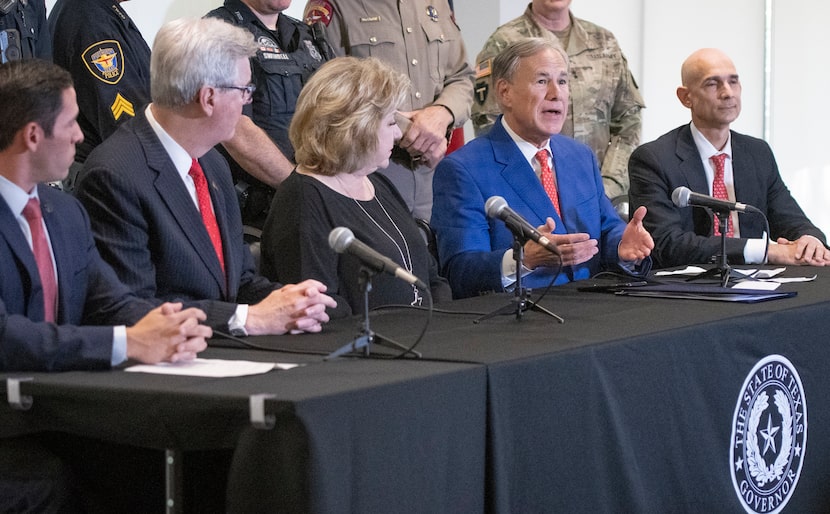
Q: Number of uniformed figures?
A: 5